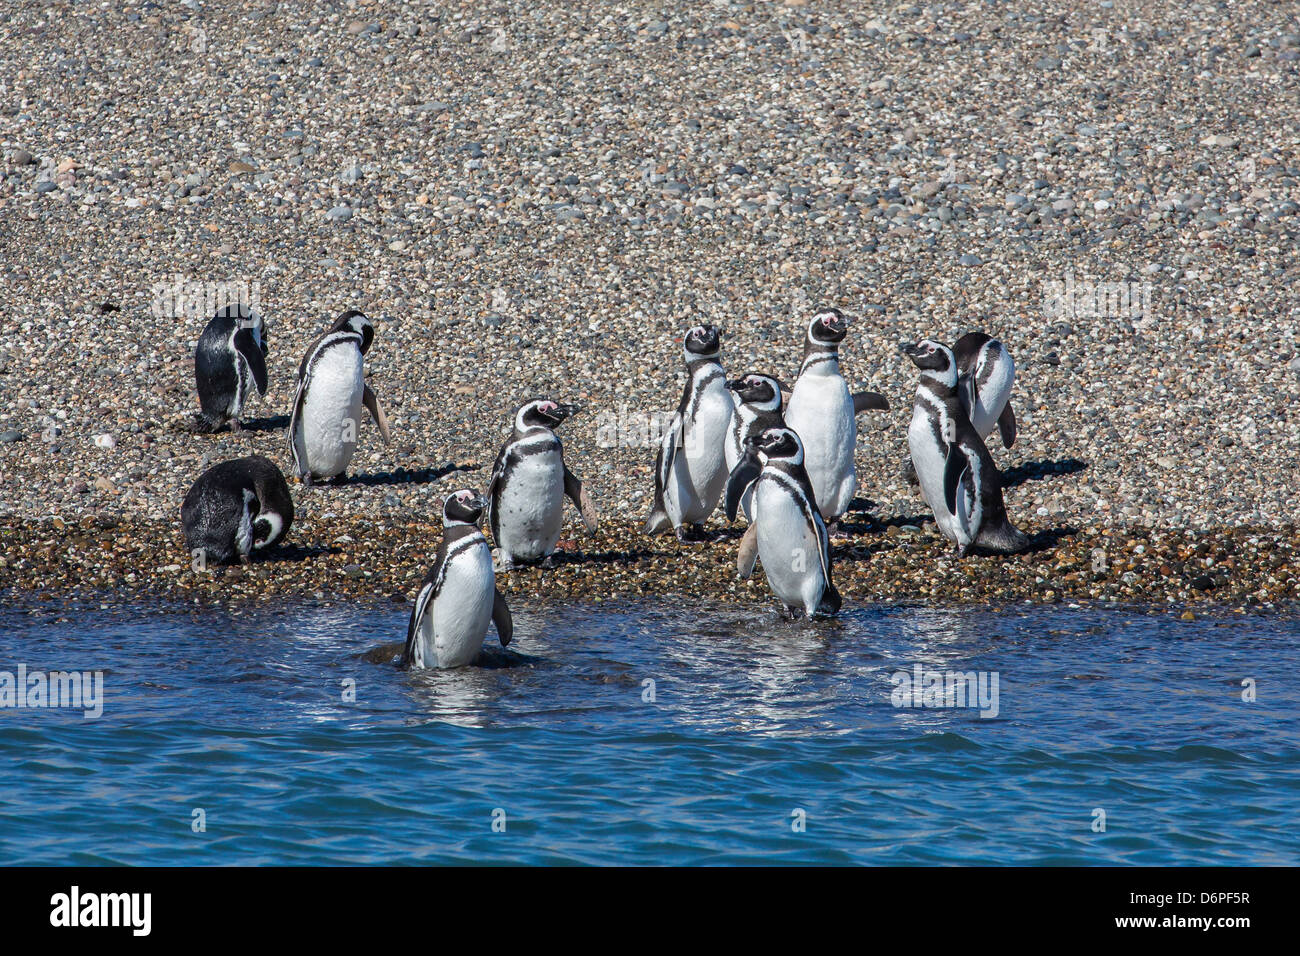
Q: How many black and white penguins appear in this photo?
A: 11